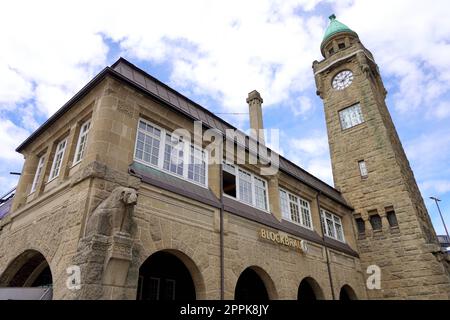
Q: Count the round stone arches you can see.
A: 5